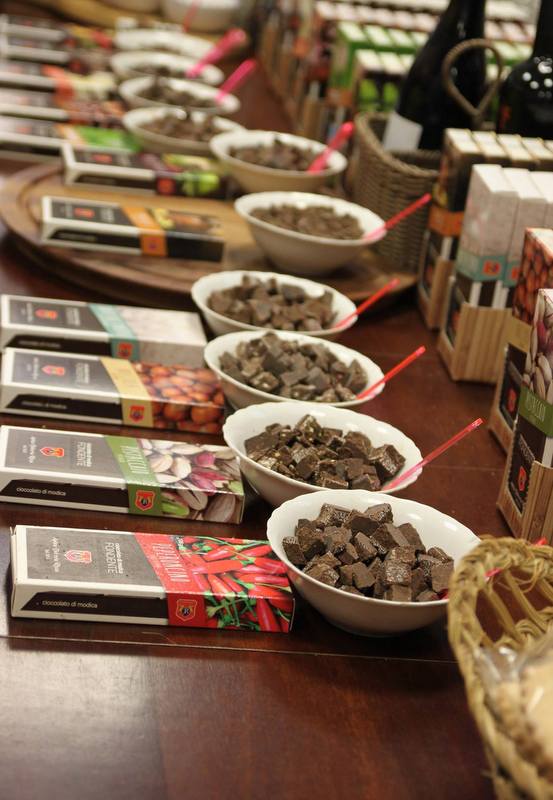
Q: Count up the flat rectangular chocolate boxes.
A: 11